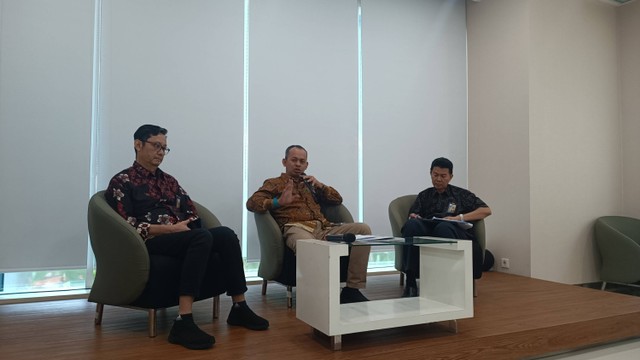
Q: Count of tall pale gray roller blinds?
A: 4